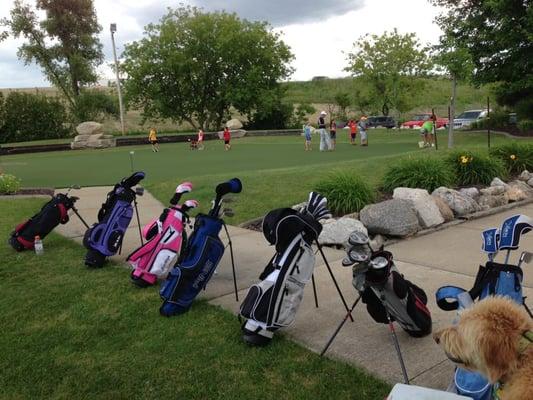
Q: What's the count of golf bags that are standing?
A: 7